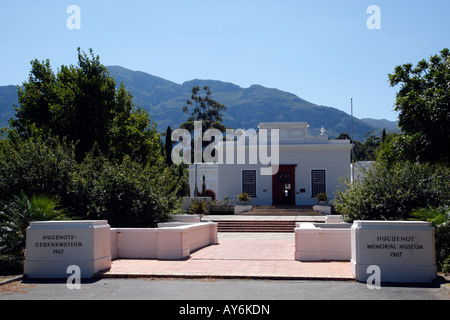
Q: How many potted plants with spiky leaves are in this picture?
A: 2